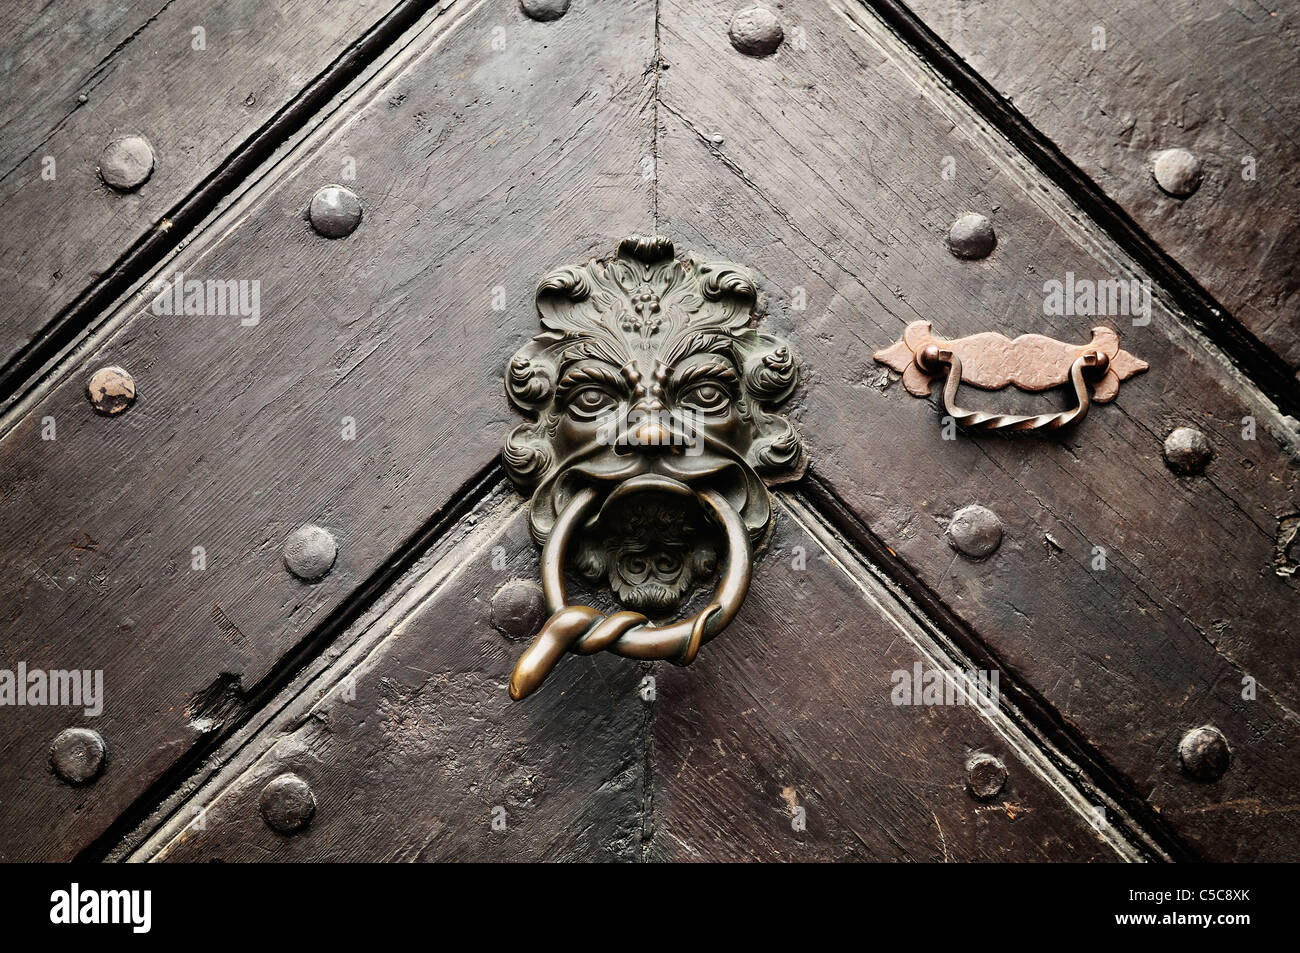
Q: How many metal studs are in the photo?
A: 15